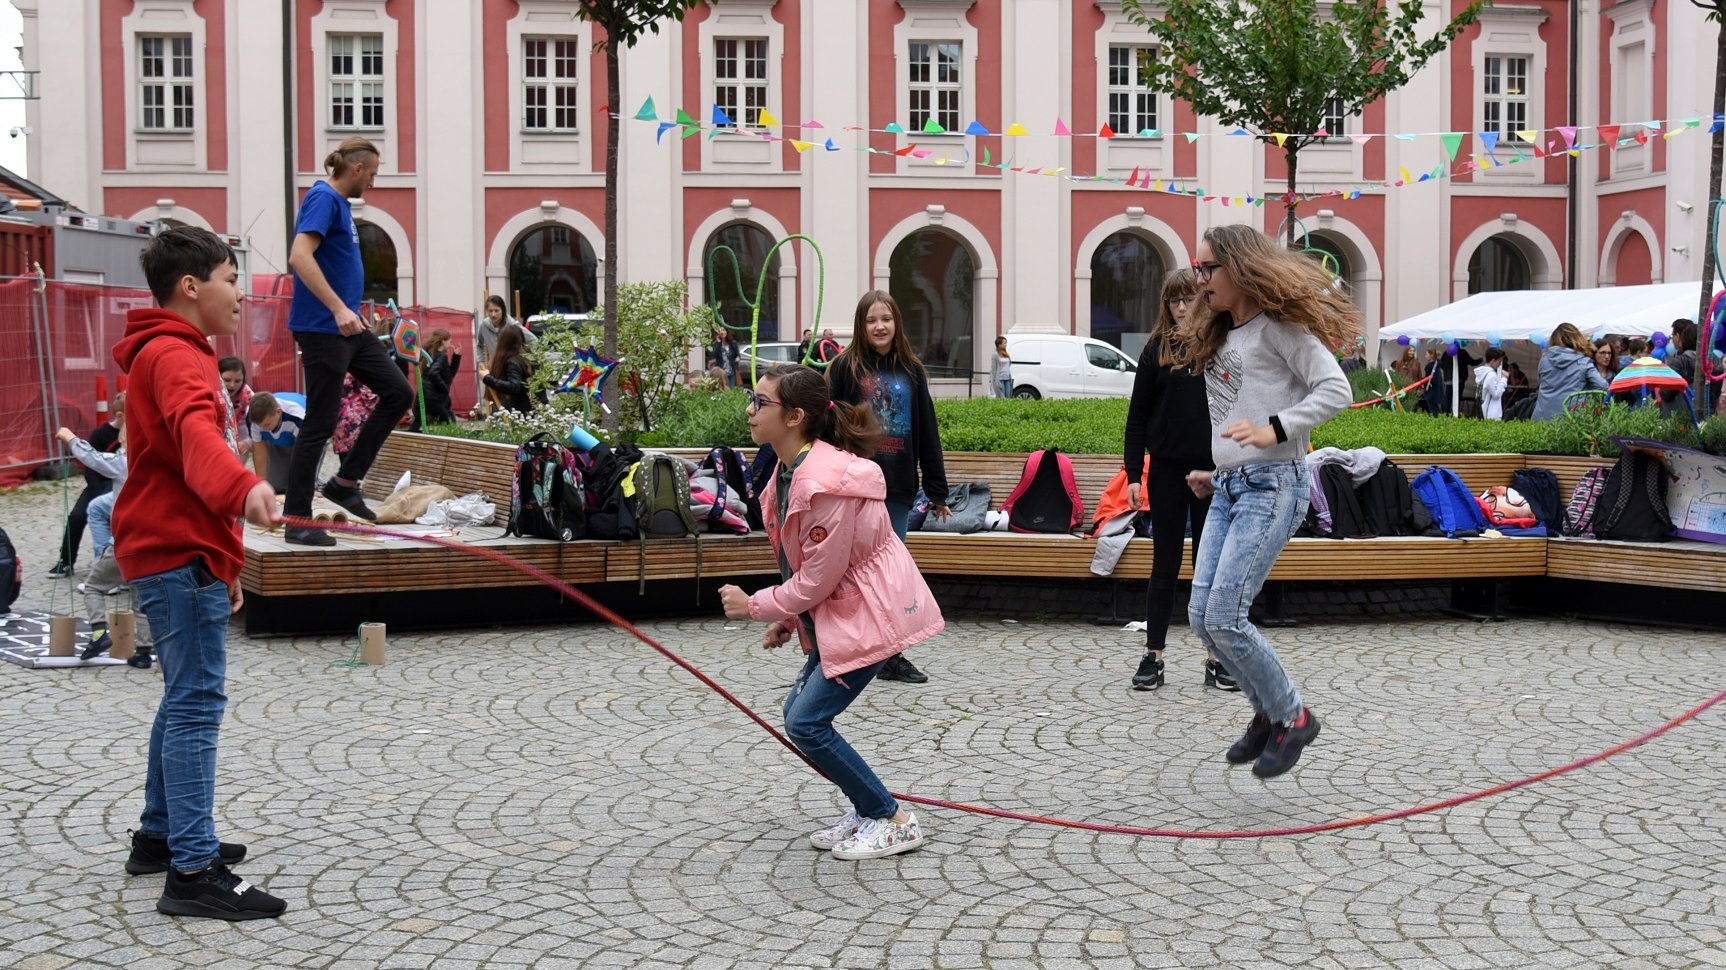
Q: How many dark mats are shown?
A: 1